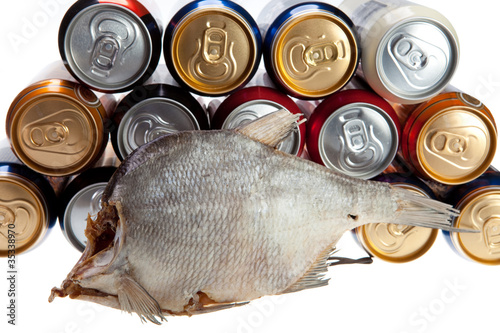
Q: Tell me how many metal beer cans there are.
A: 13